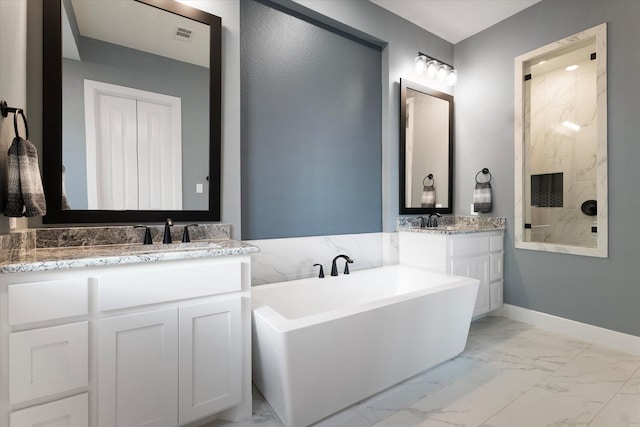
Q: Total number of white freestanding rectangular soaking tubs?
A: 1